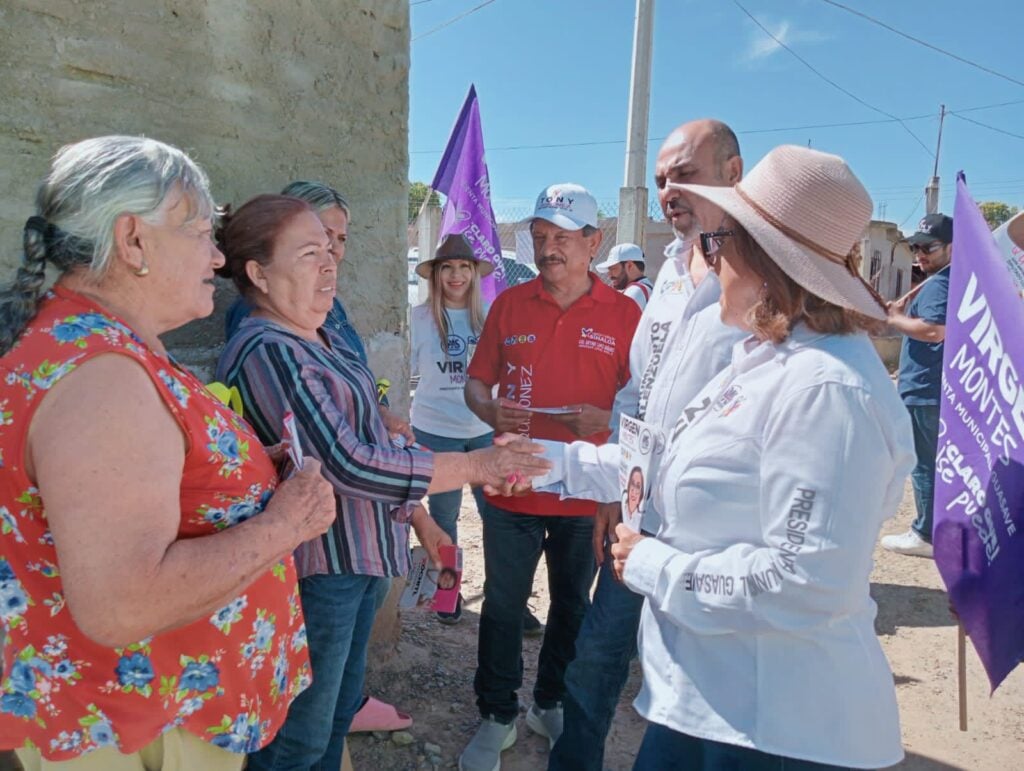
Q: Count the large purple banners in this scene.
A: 2